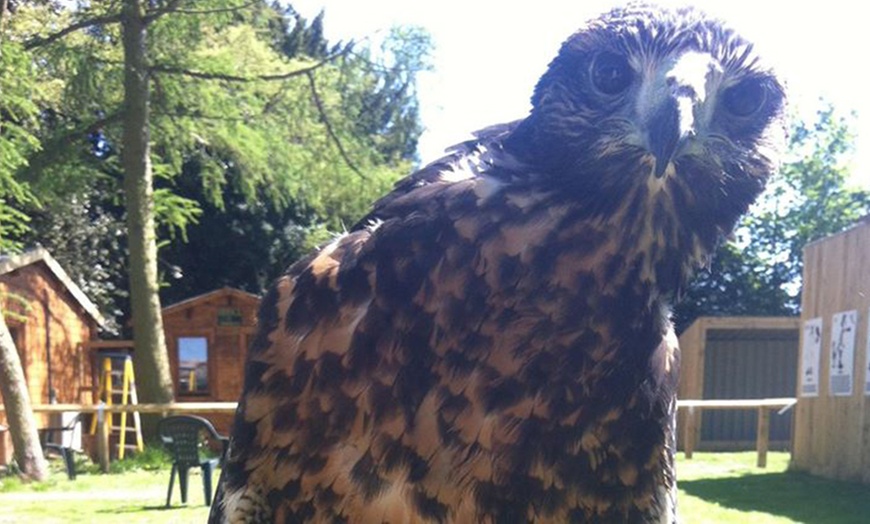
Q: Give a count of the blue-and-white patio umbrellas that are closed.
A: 0